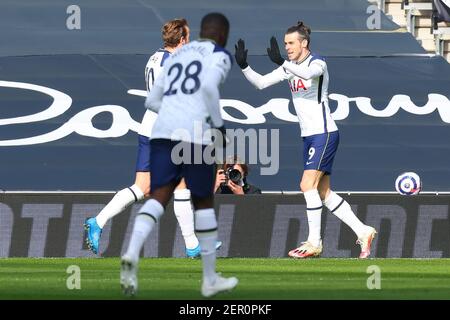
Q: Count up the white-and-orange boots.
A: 2